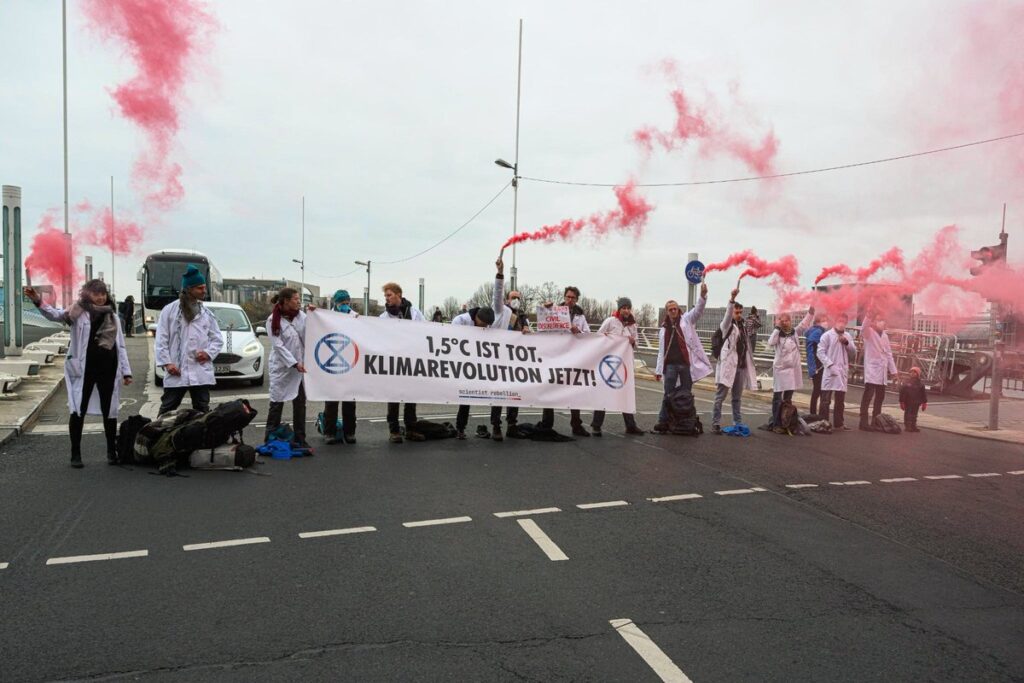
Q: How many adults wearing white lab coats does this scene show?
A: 14